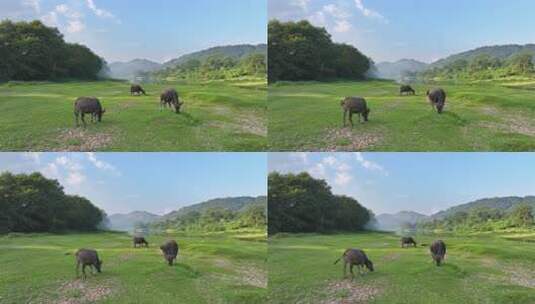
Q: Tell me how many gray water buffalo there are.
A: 12